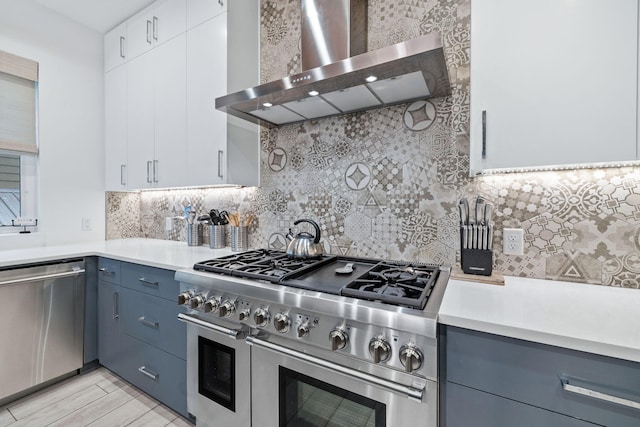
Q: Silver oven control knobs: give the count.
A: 11